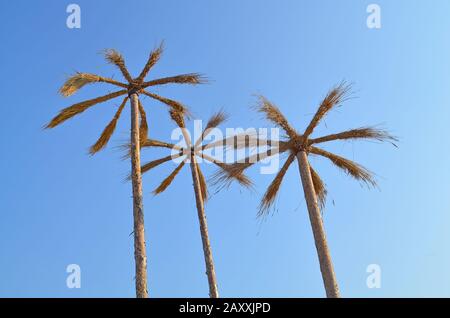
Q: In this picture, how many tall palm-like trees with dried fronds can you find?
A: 3